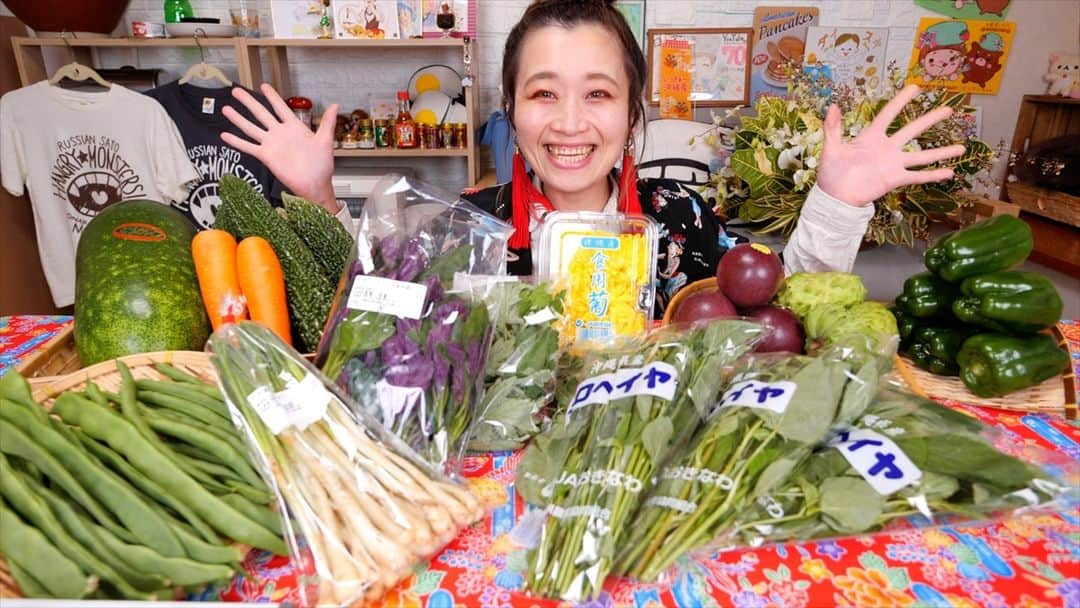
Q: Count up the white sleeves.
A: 4